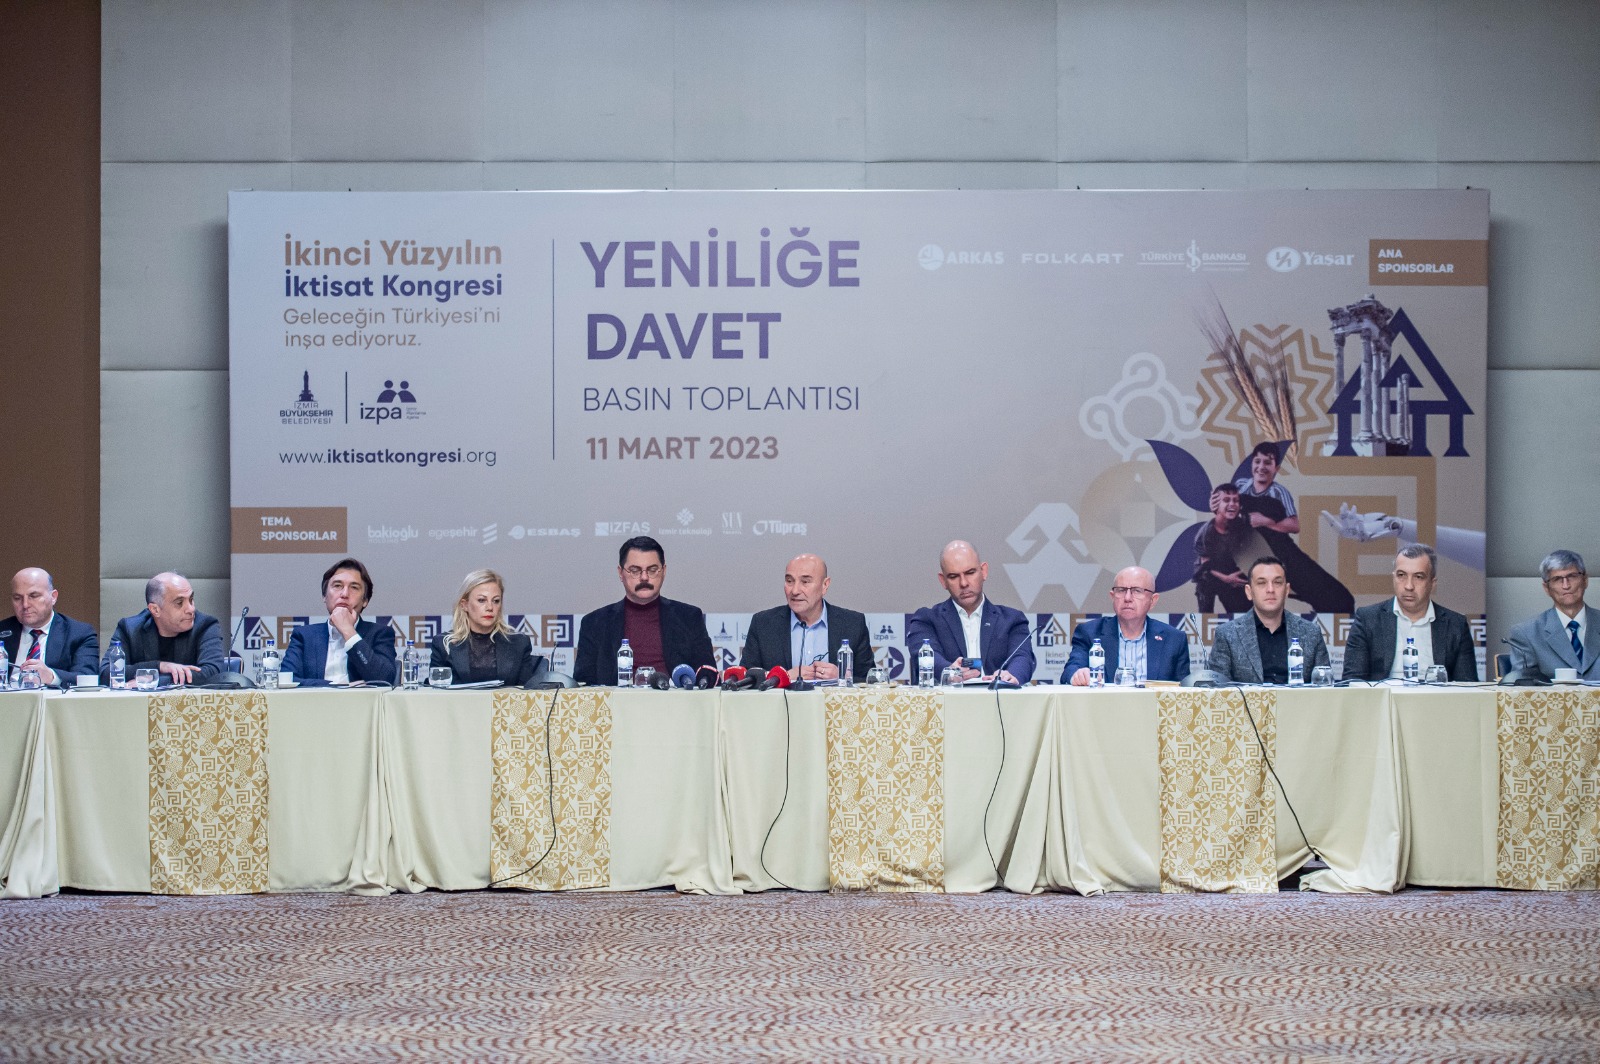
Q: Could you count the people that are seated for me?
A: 11